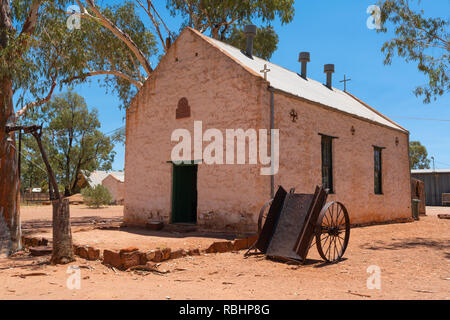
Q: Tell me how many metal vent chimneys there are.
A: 3